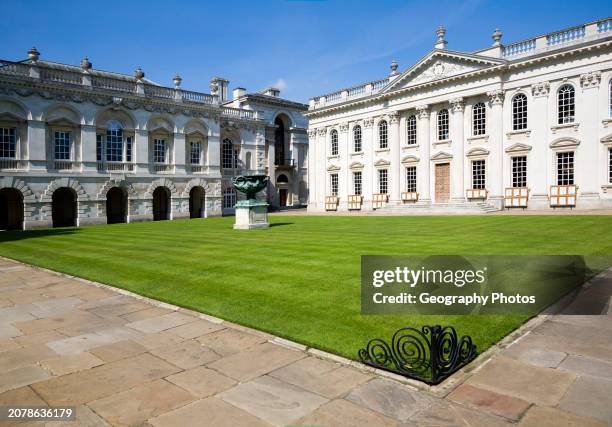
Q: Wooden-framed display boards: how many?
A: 7